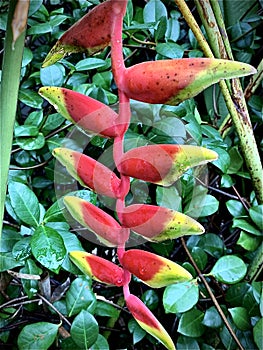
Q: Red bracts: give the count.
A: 10